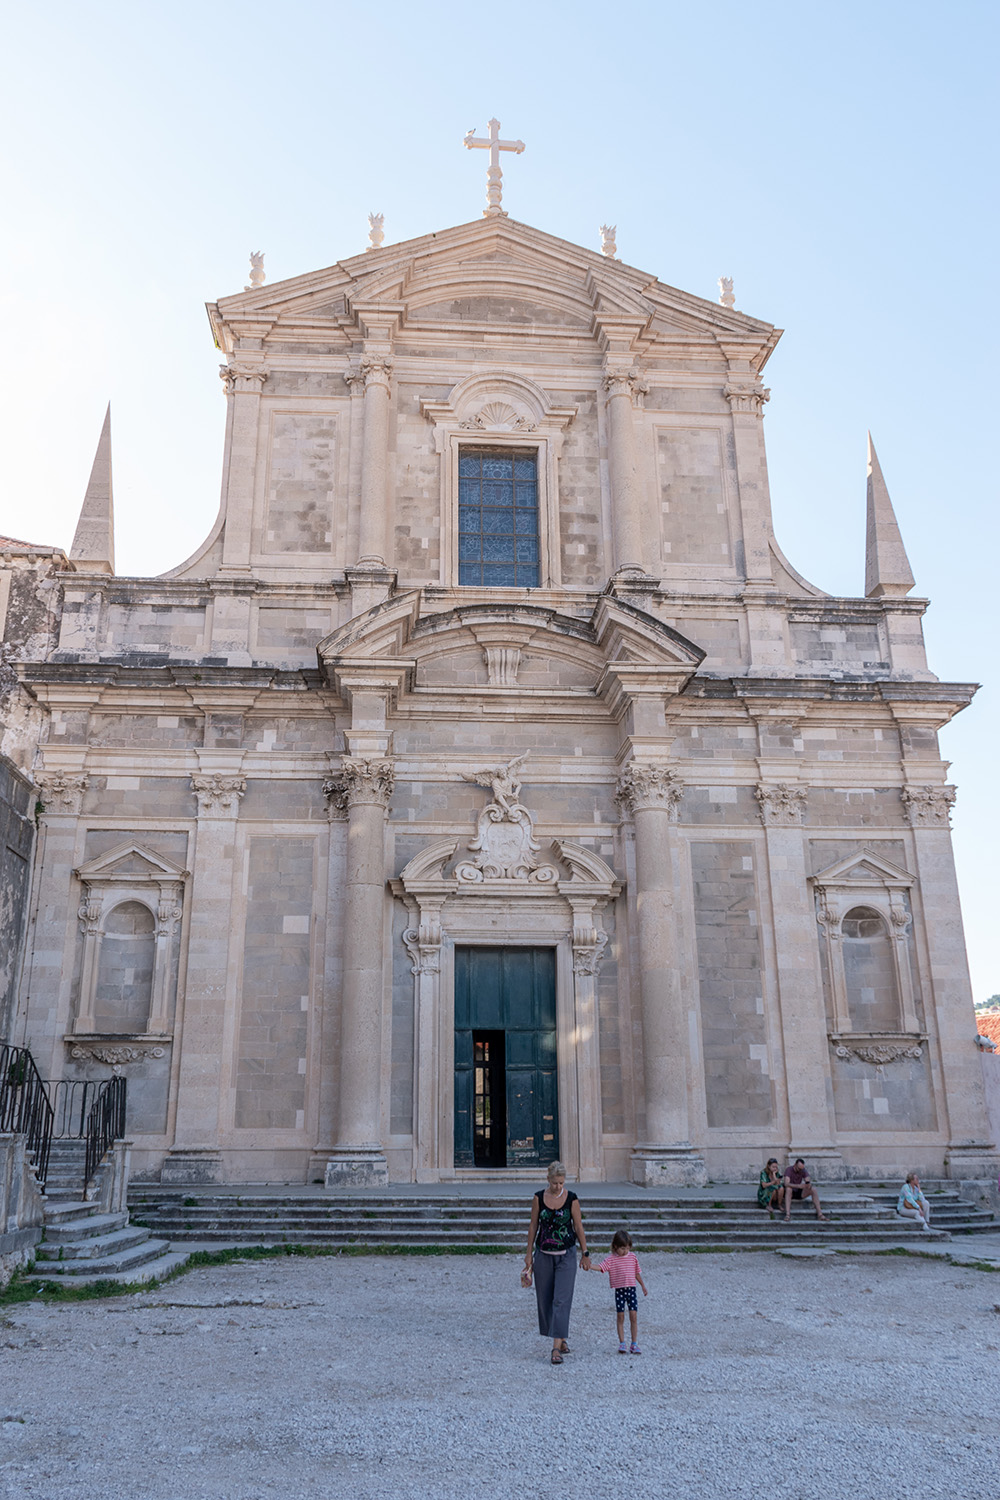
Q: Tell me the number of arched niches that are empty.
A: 2